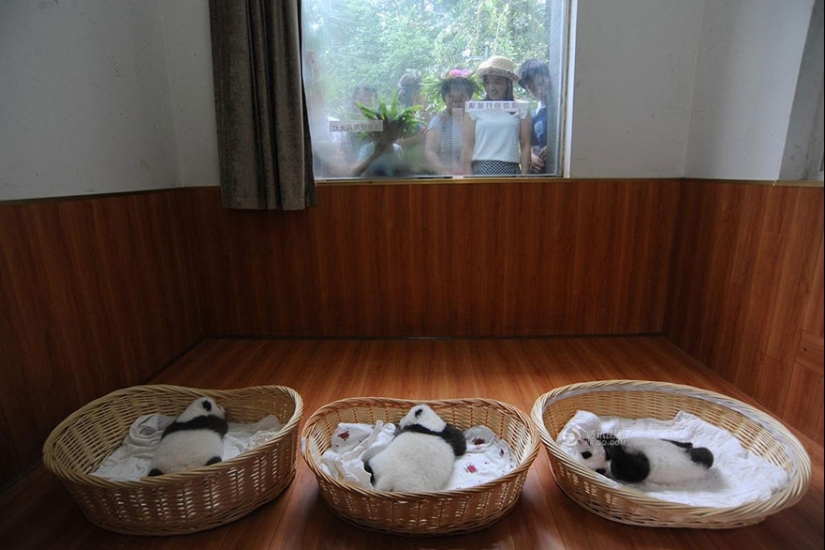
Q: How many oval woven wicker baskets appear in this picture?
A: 3